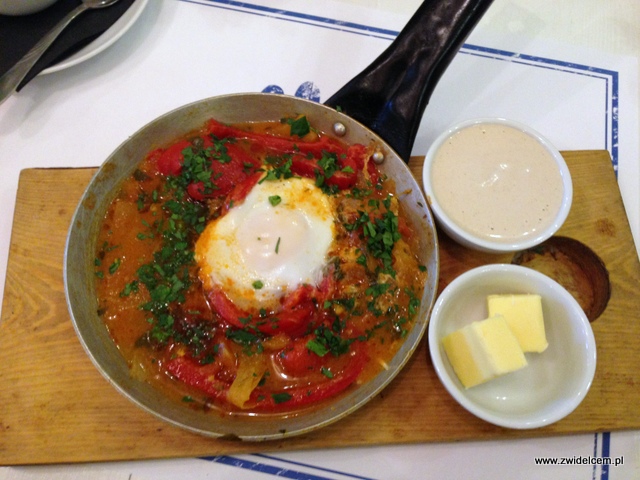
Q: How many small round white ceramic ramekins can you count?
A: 2